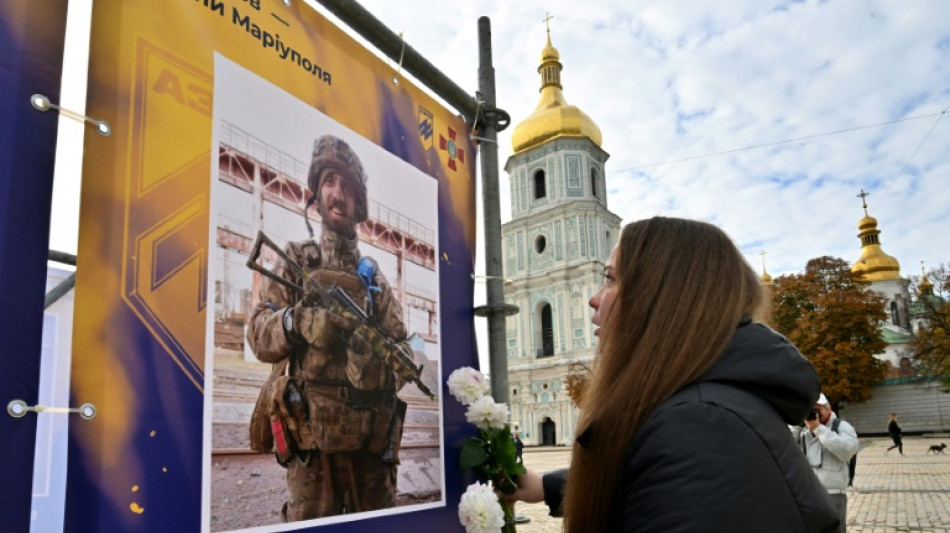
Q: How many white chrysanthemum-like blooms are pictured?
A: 3